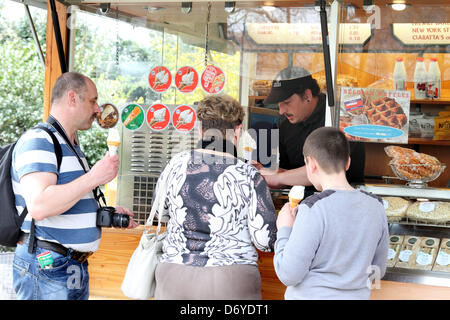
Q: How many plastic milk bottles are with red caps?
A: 3